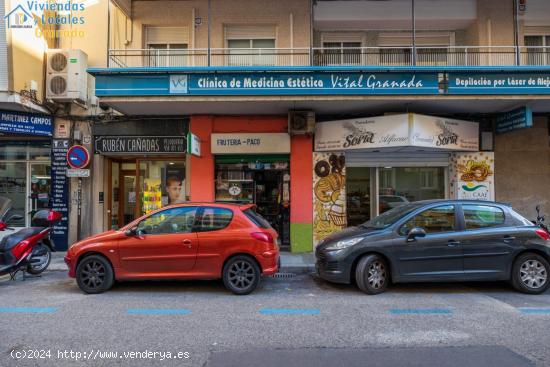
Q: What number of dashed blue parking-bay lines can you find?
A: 5